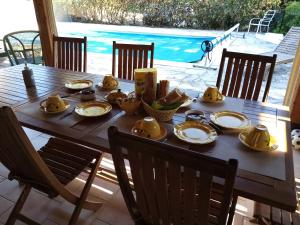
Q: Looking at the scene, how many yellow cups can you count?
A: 5